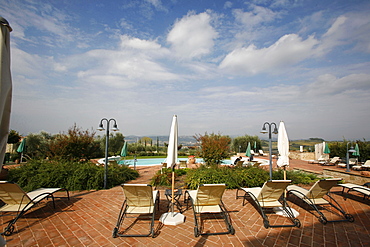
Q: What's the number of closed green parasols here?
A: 6